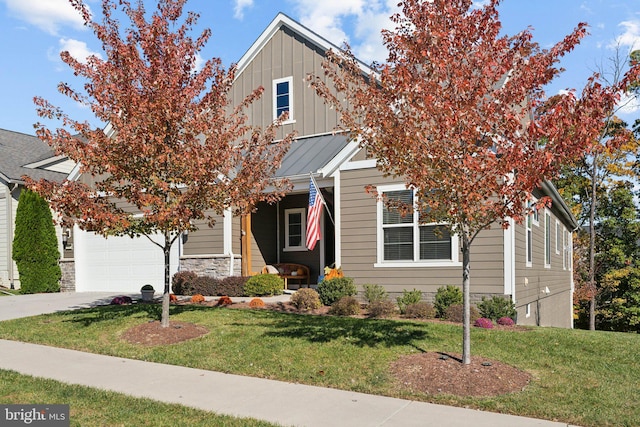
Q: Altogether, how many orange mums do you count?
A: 4